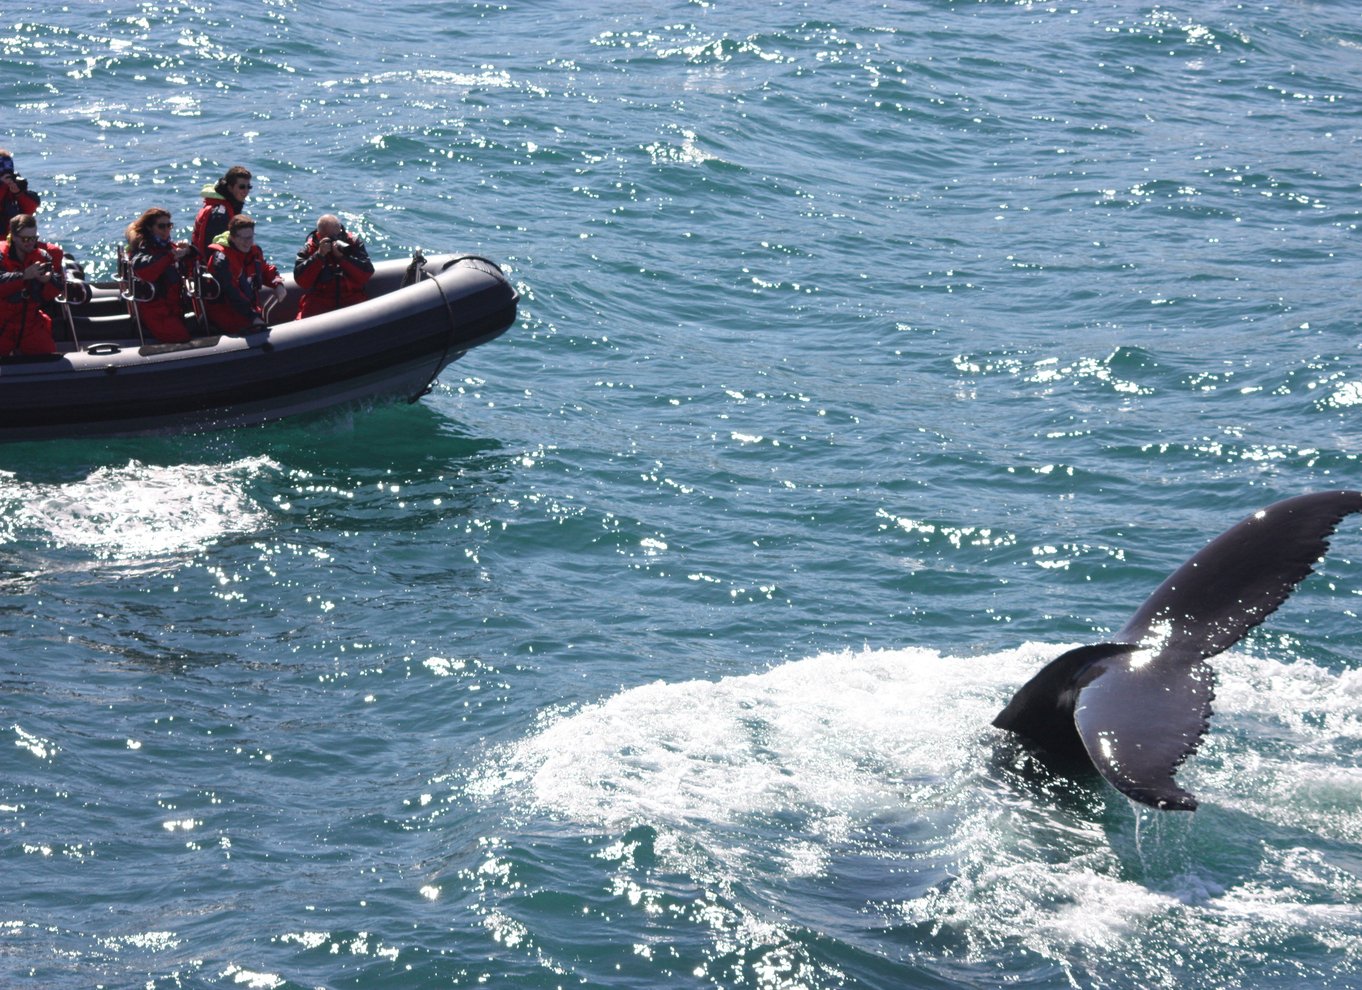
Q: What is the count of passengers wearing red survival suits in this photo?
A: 6